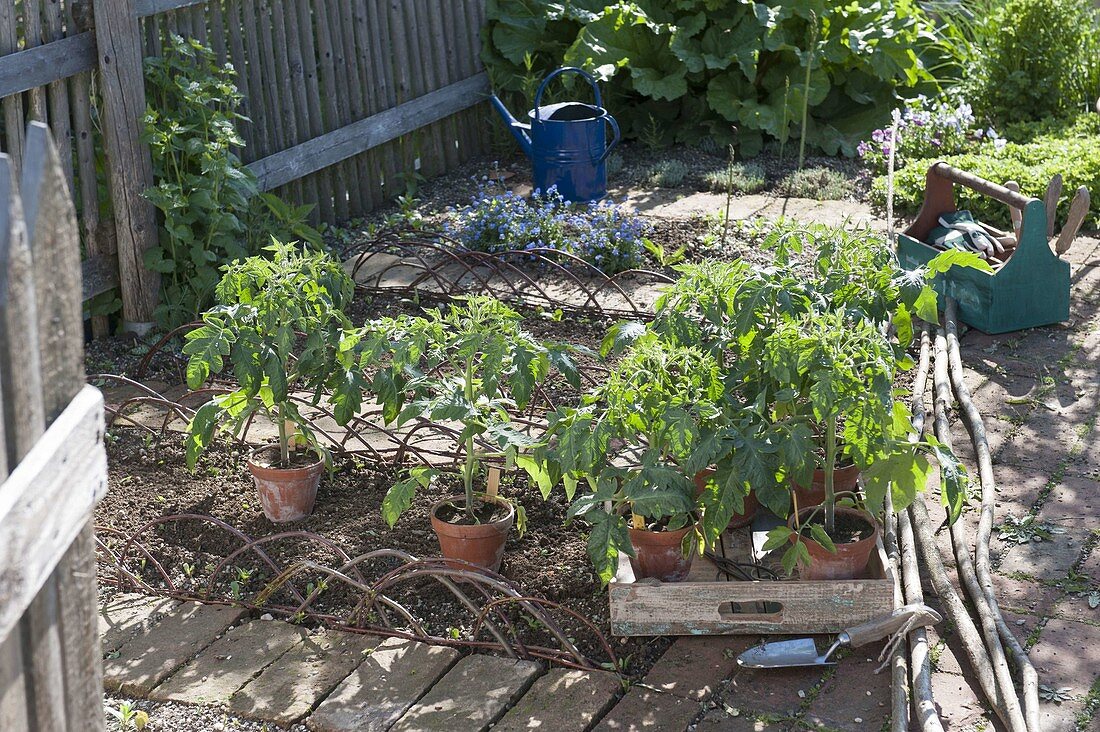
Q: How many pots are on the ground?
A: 2